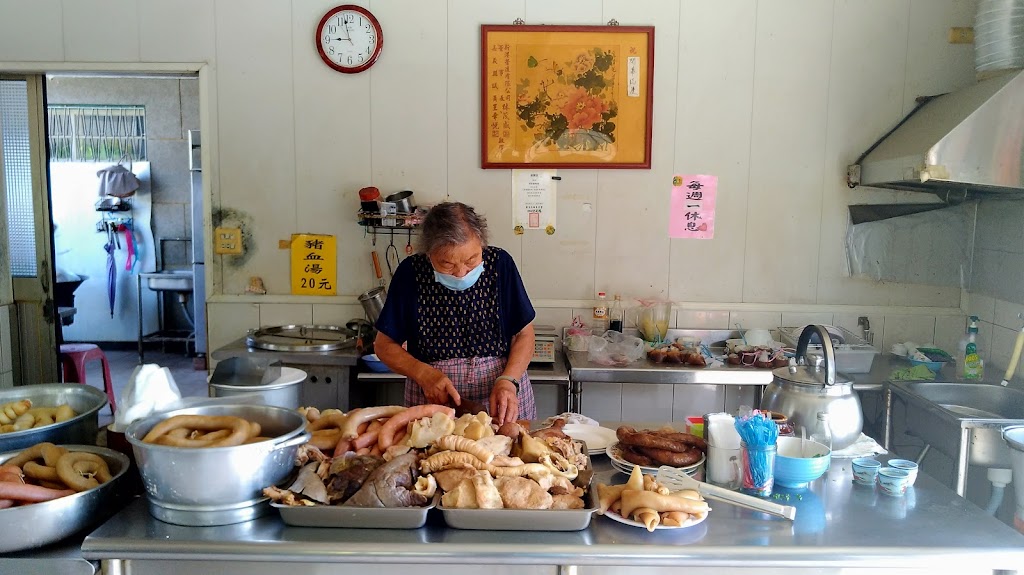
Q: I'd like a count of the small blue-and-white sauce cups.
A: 3